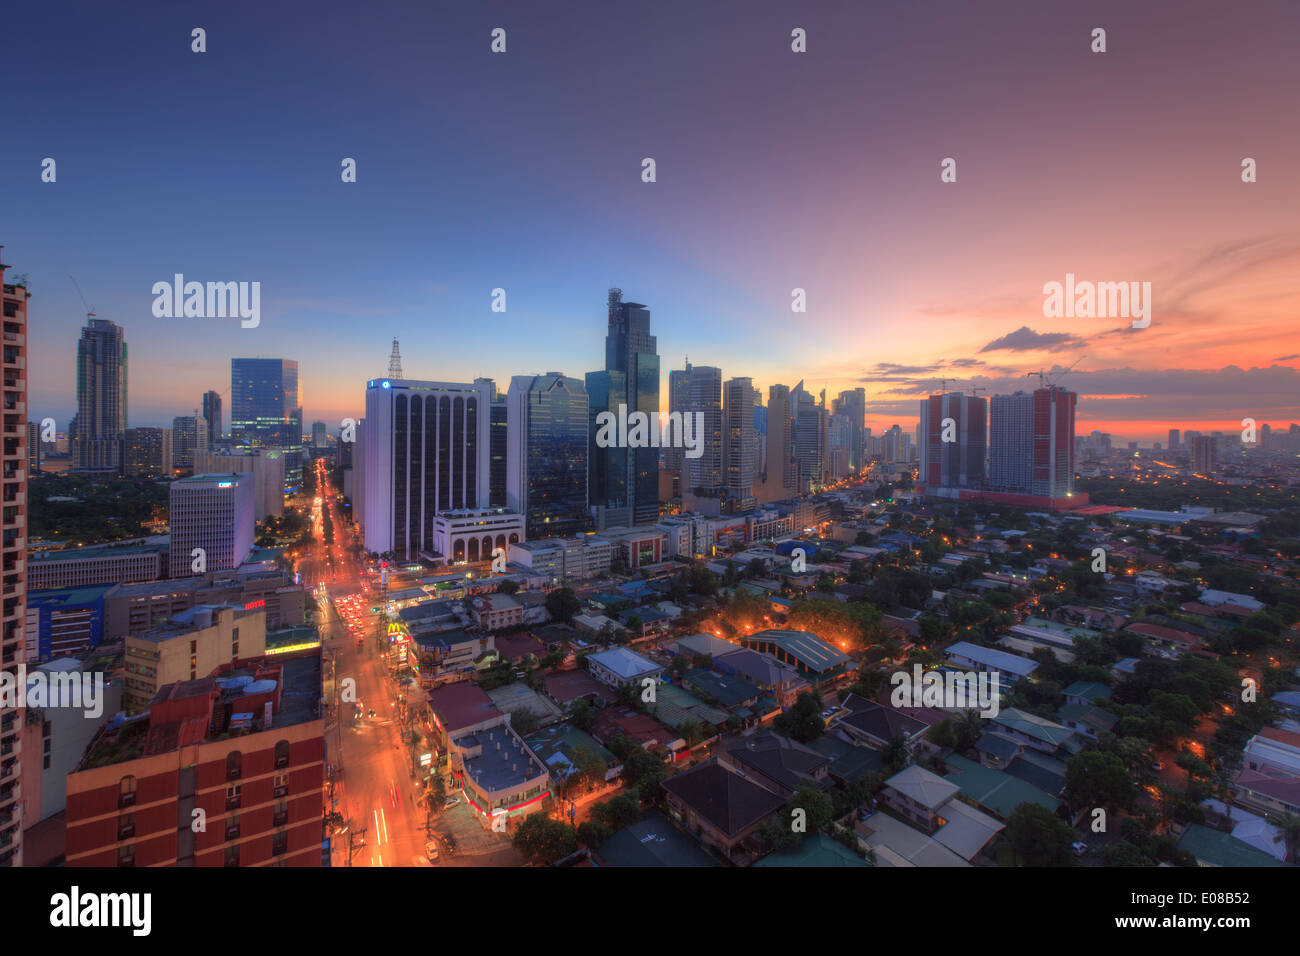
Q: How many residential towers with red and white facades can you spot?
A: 2